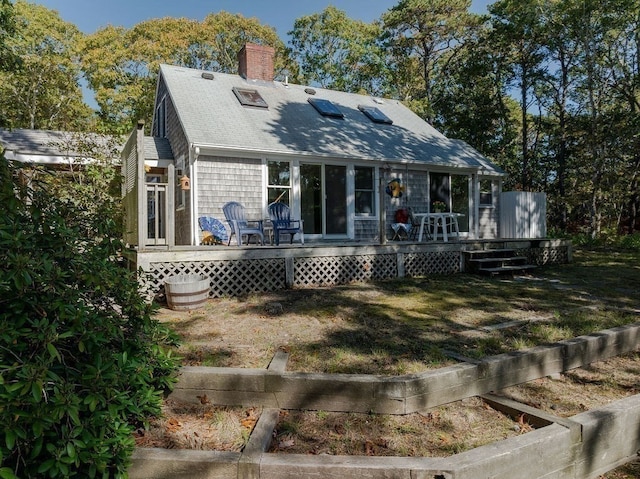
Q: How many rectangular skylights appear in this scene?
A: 3